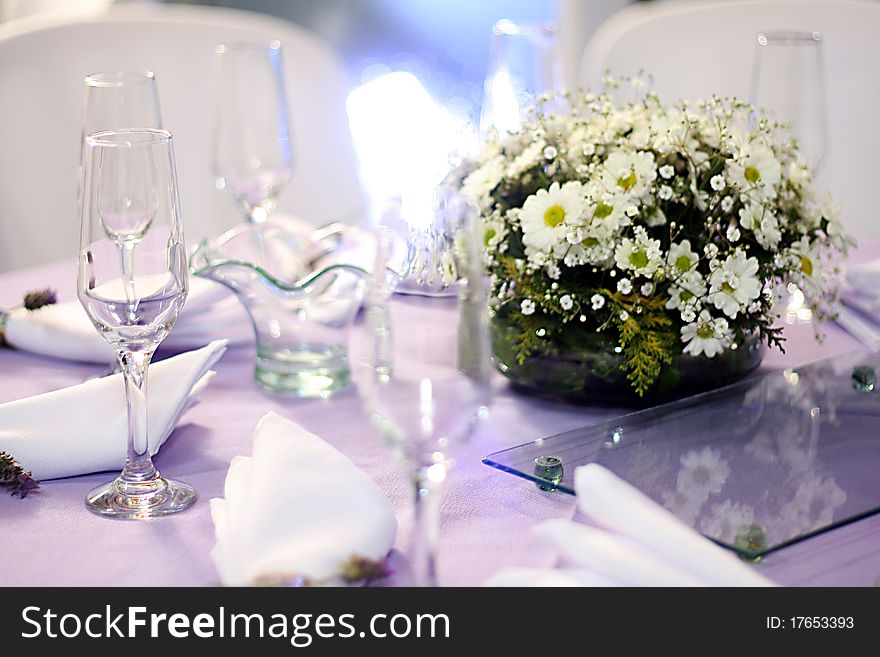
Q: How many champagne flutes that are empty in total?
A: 6